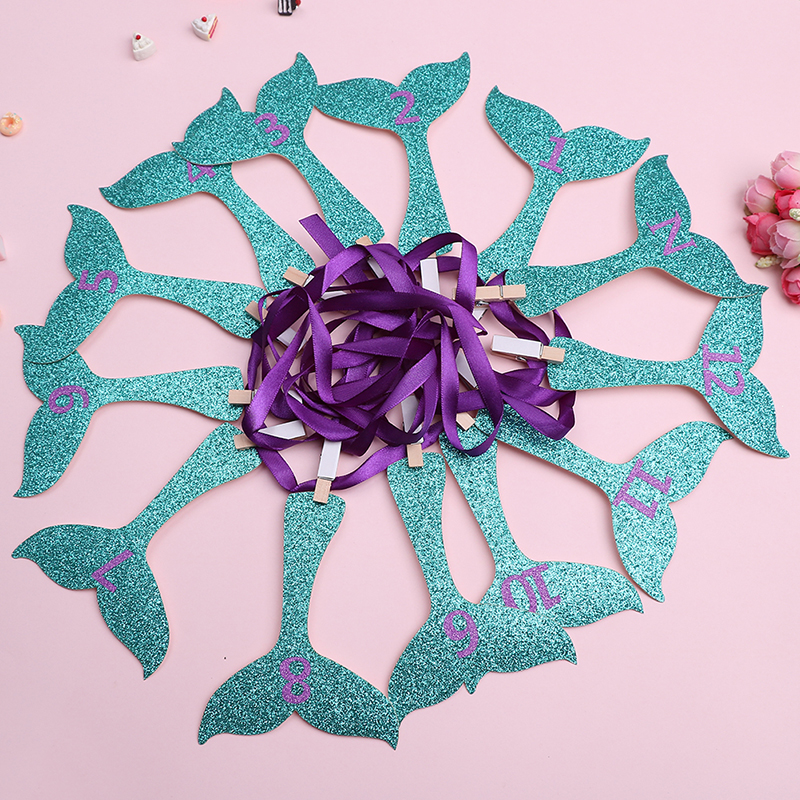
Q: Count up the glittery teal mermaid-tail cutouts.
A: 13